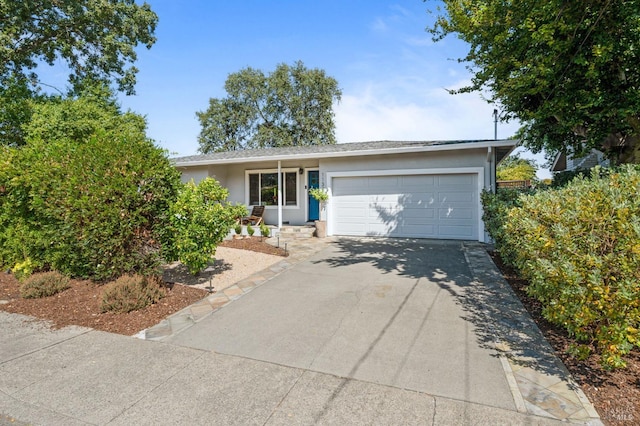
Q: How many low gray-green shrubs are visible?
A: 2